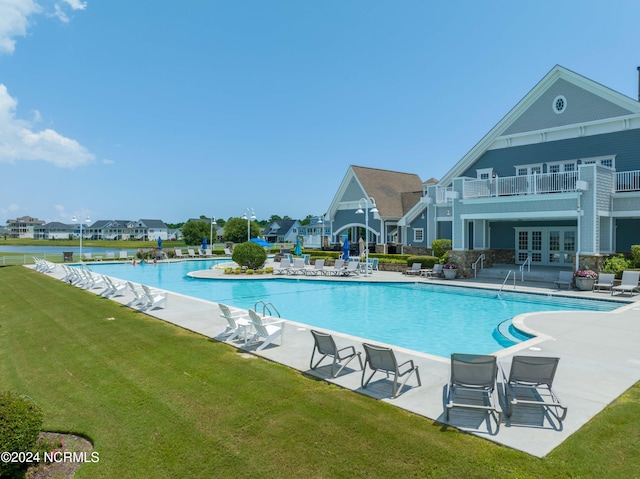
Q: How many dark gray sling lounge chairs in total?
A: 4